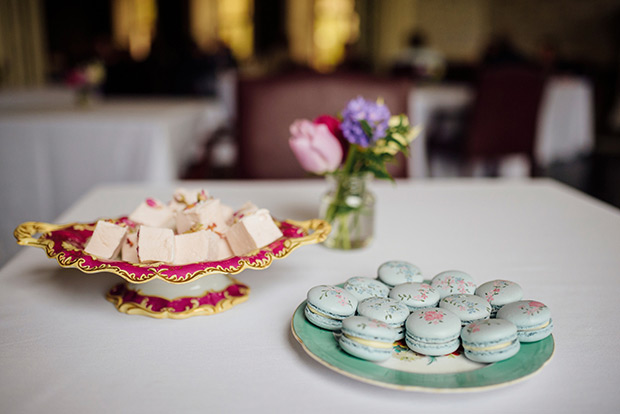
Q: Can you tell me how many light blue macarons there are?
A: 12